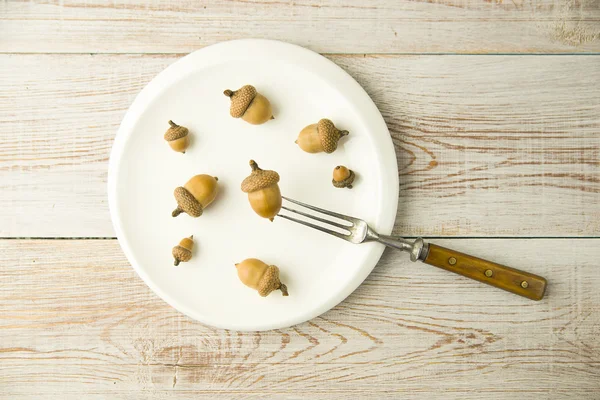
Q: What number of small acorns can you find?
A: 3